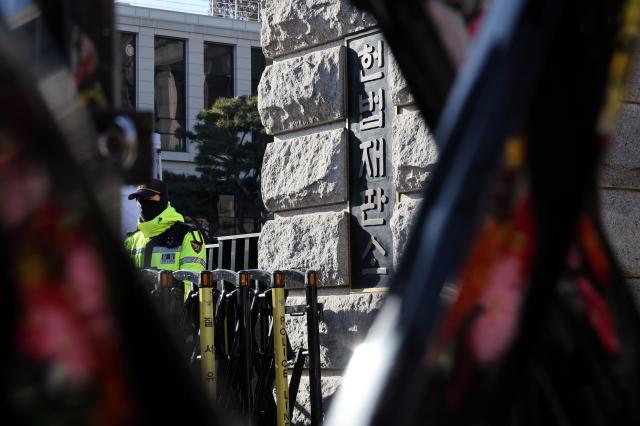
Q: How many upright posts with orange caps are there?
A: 5